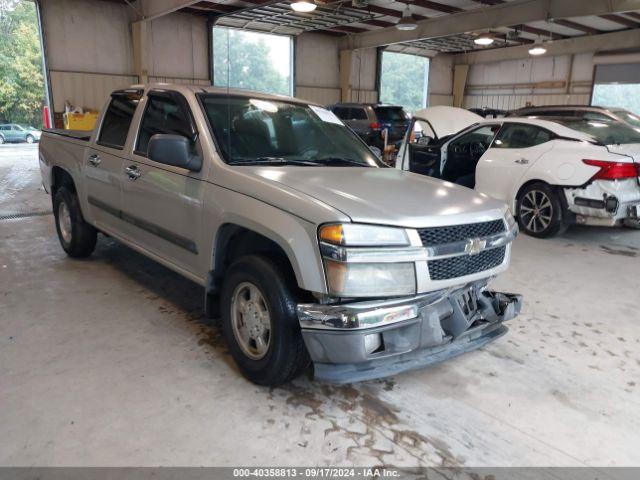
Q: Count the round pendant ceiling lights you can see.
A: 4